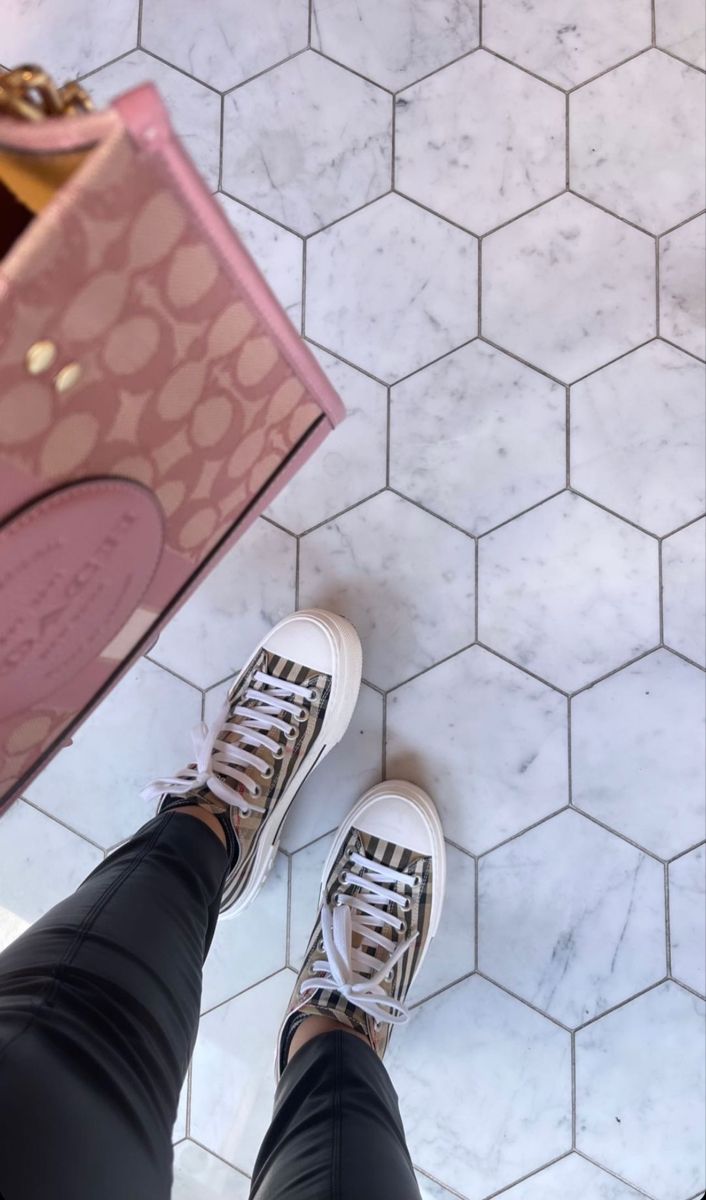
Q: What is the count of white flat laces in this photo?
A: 2